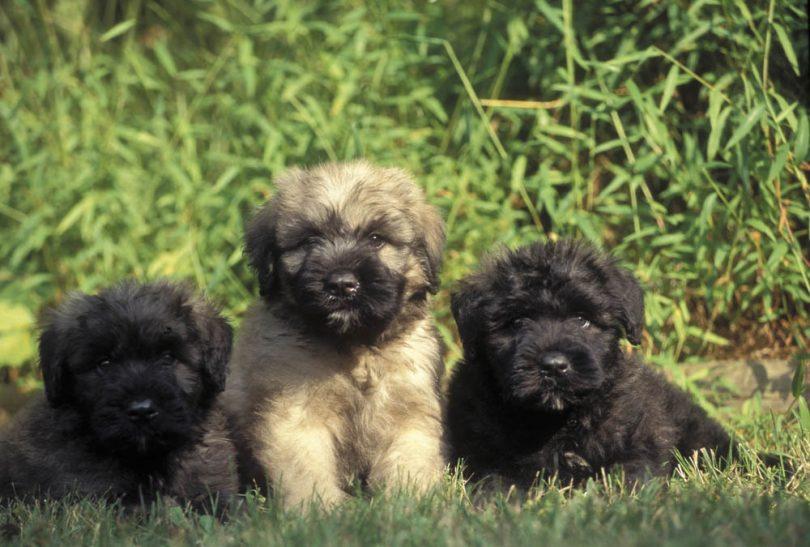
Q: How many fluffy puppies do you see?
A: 3